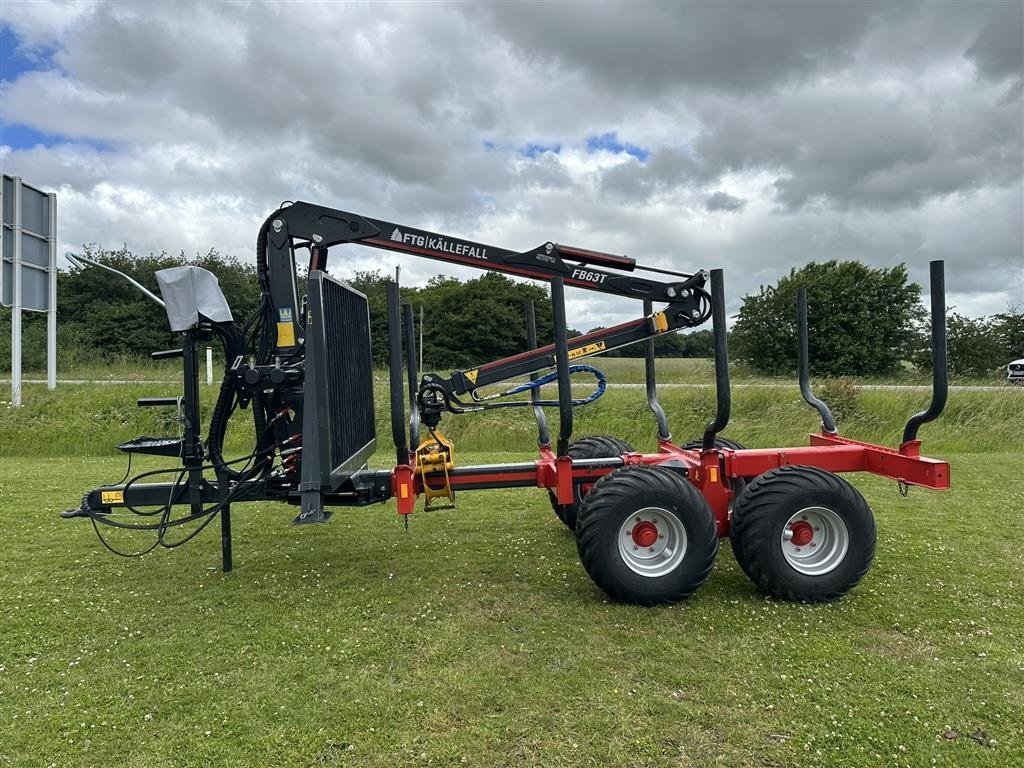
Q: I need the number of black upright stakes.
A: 8